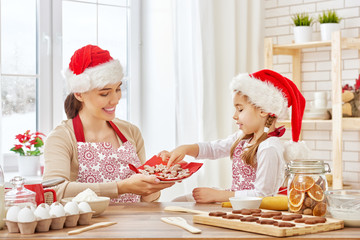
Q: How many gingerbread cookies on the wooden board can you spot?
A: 9